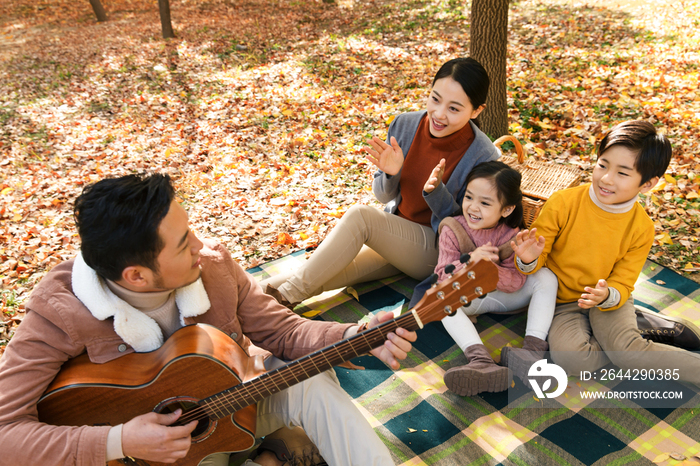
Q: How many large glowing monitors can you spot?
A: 0